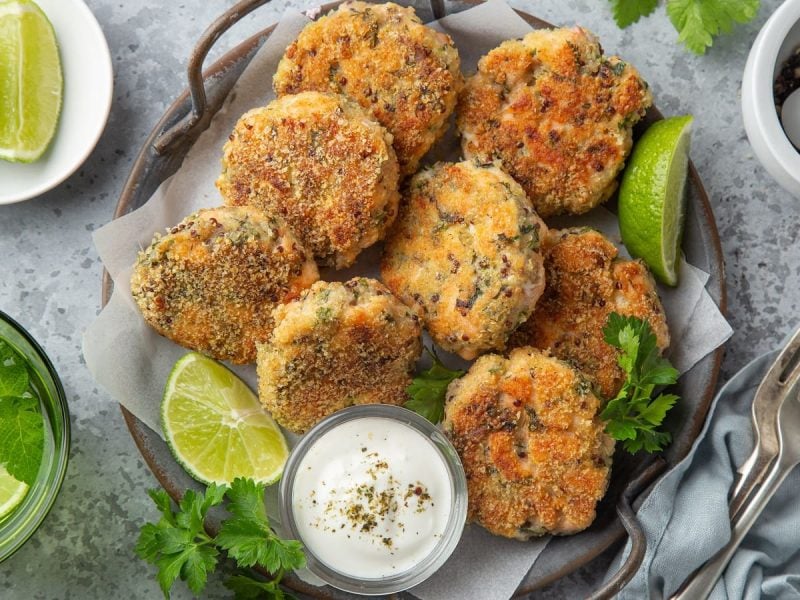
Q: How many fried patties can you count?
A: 8